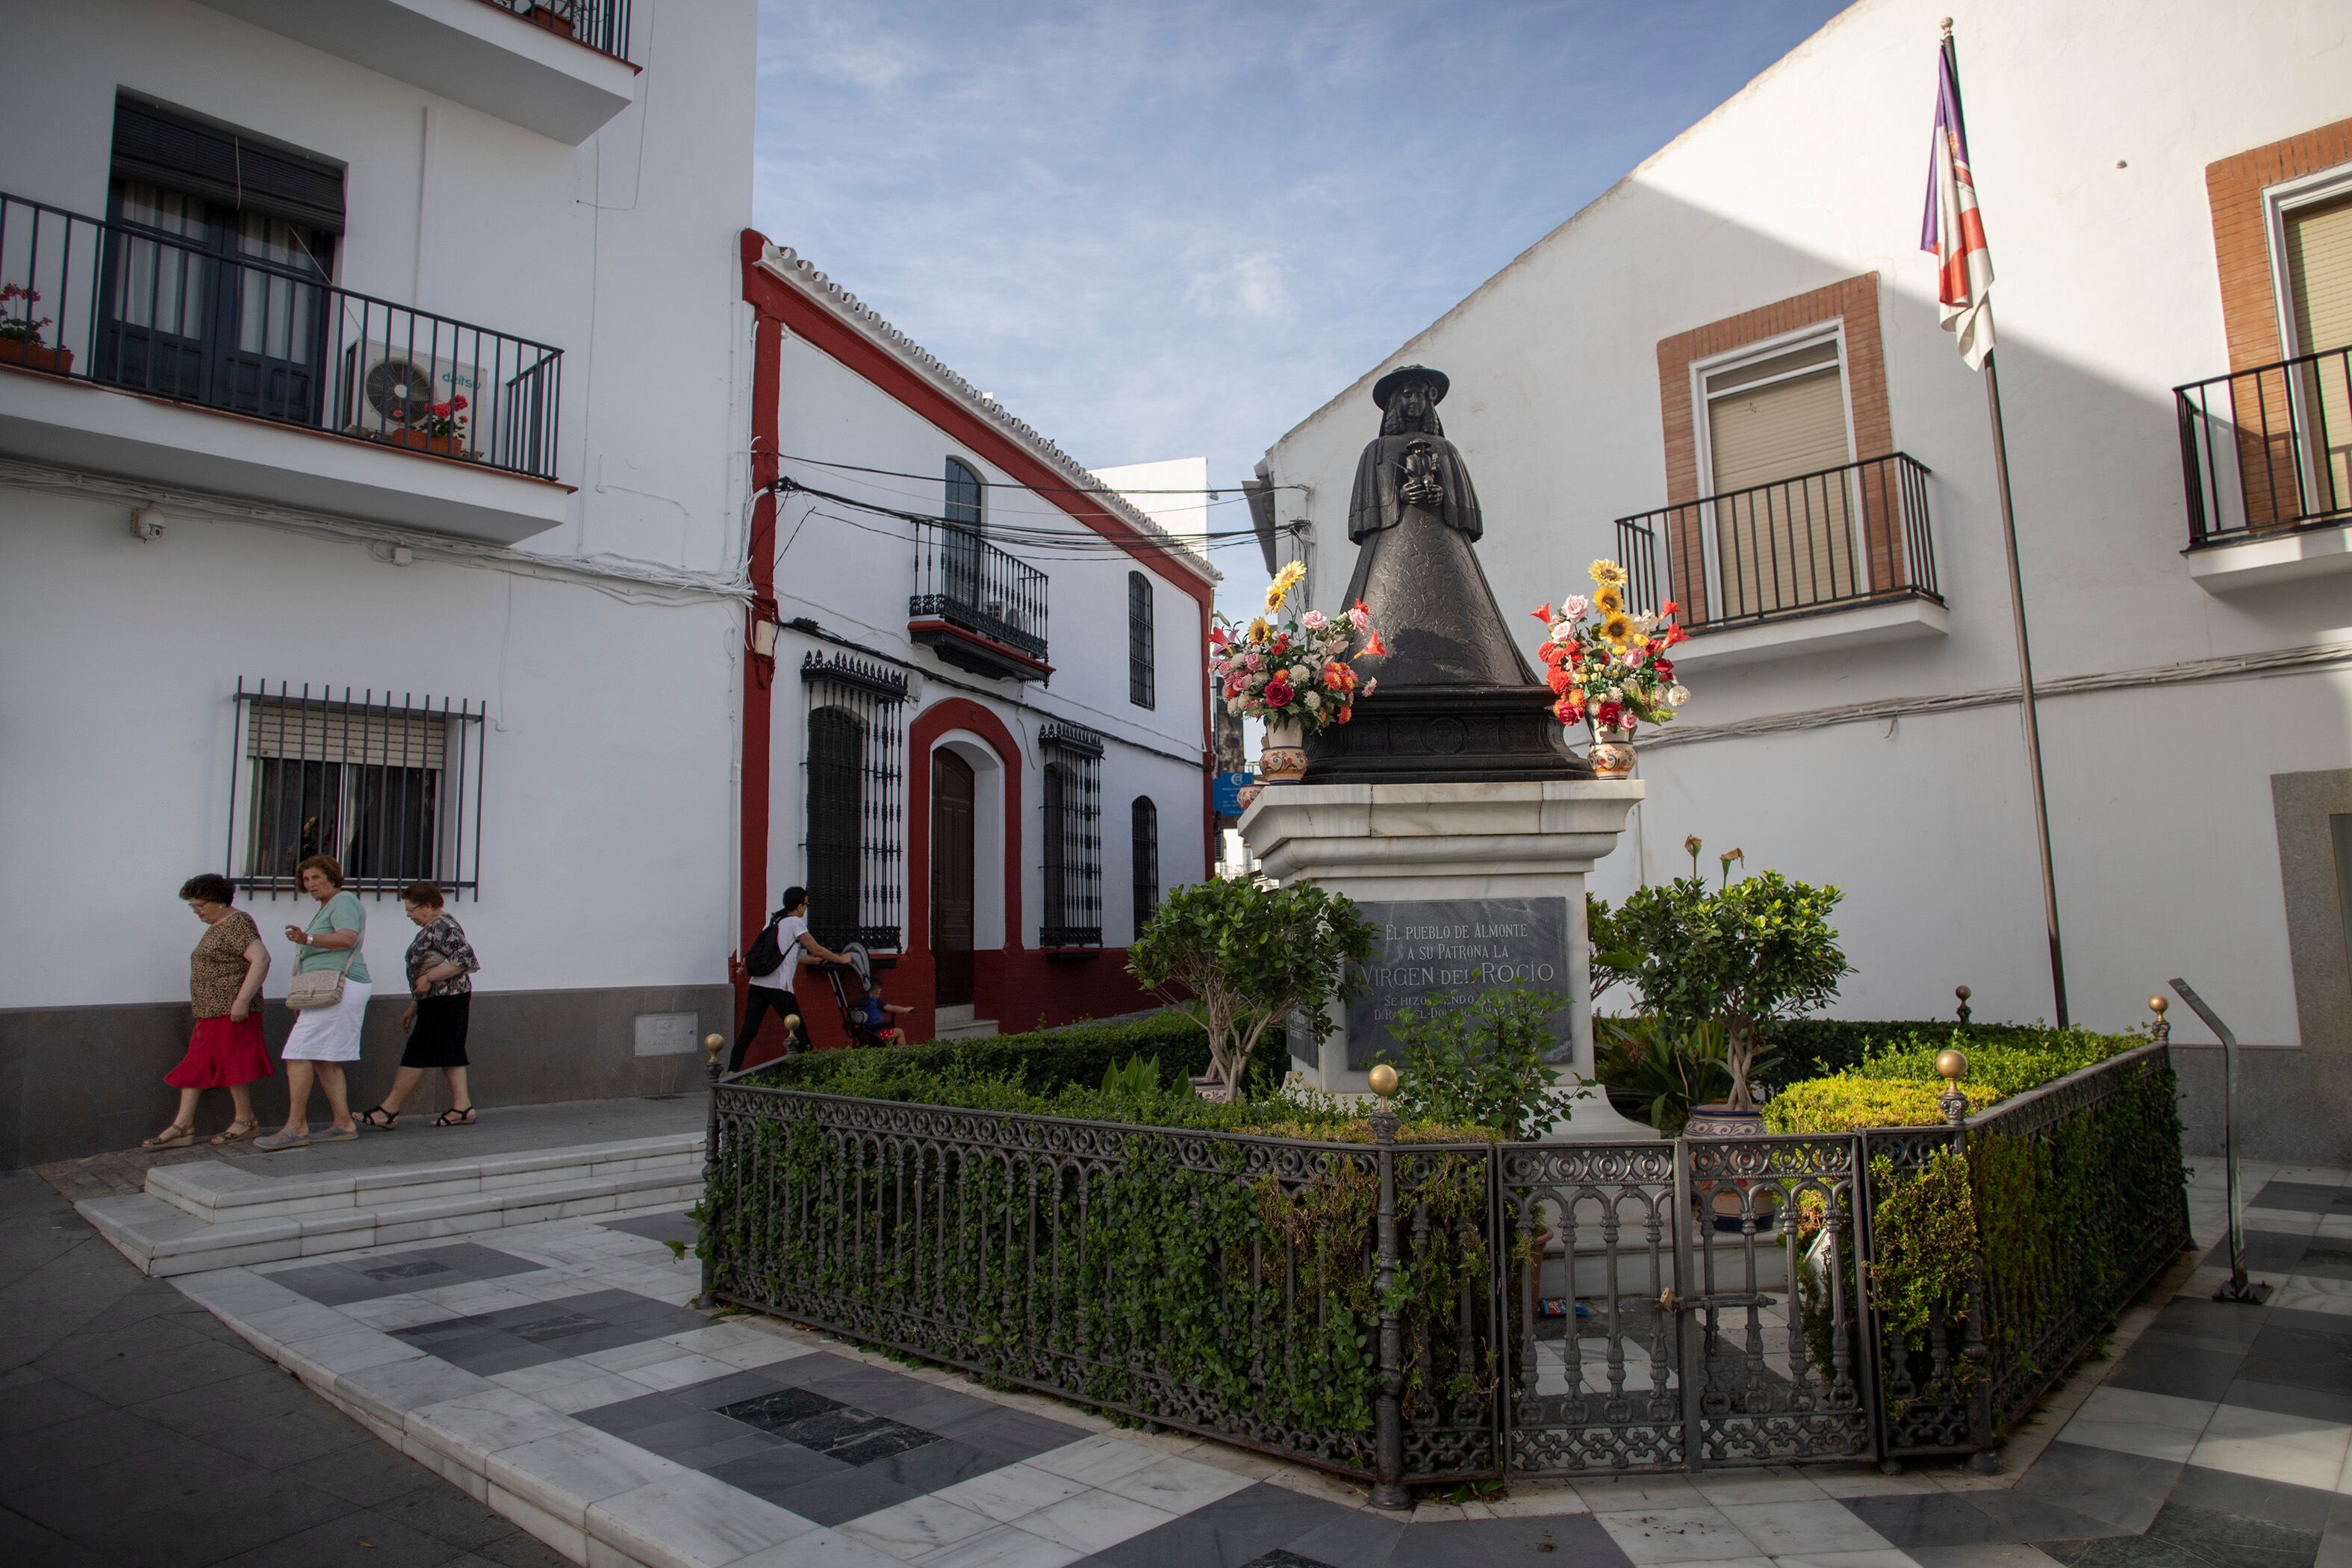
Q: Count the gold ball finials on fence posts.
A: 6